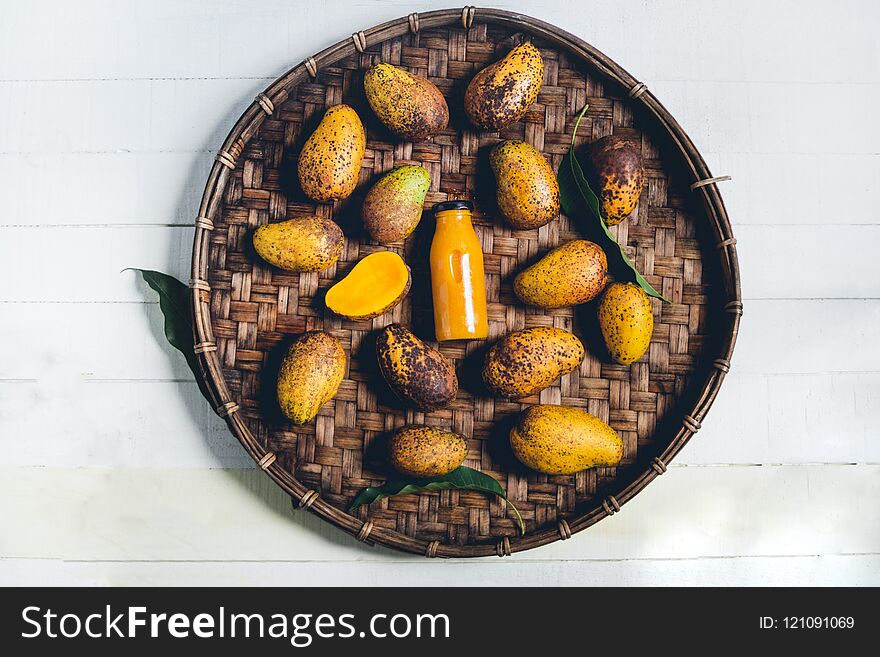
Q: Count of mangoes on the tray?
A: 15